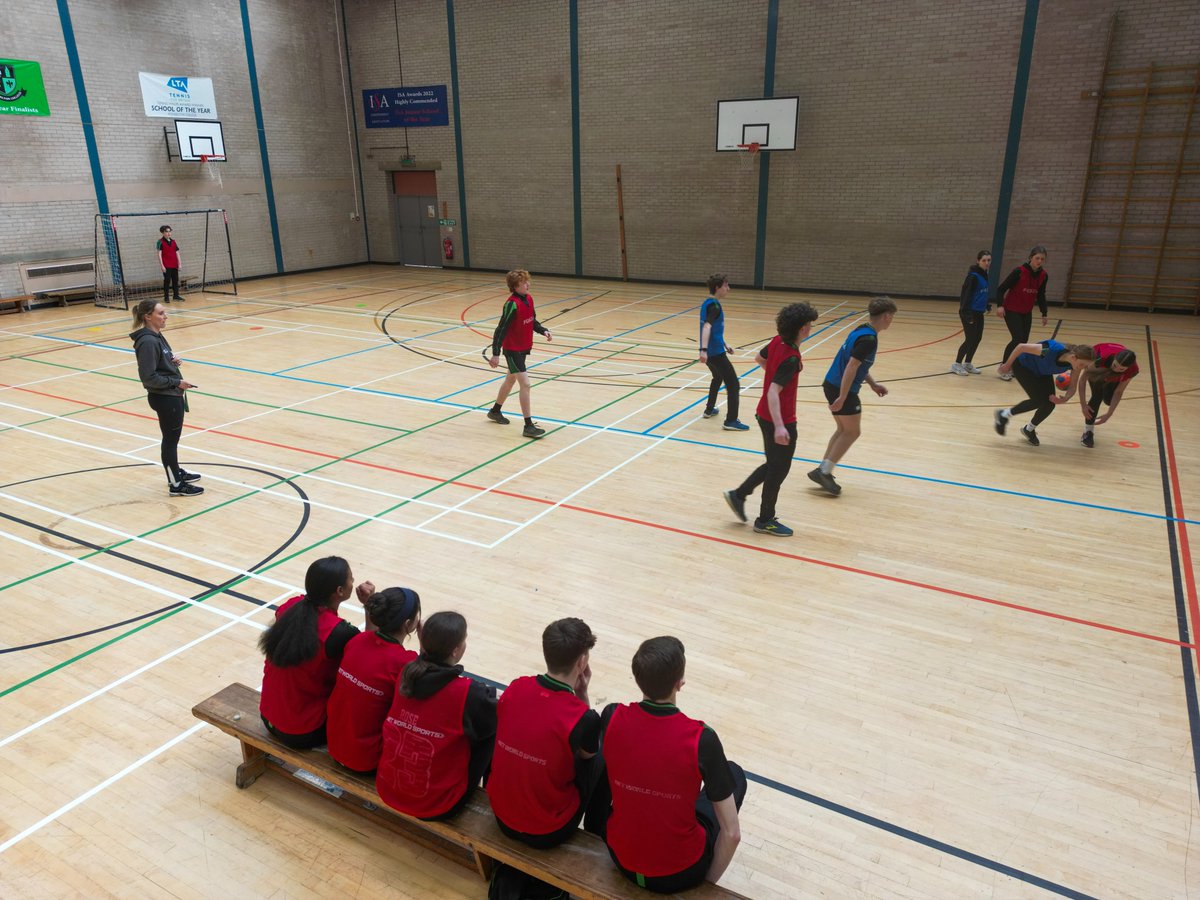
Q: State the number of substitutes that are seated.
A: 5